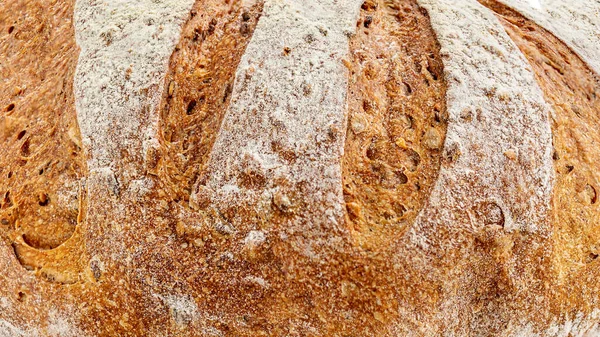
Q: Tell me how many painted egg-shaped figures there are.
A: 0